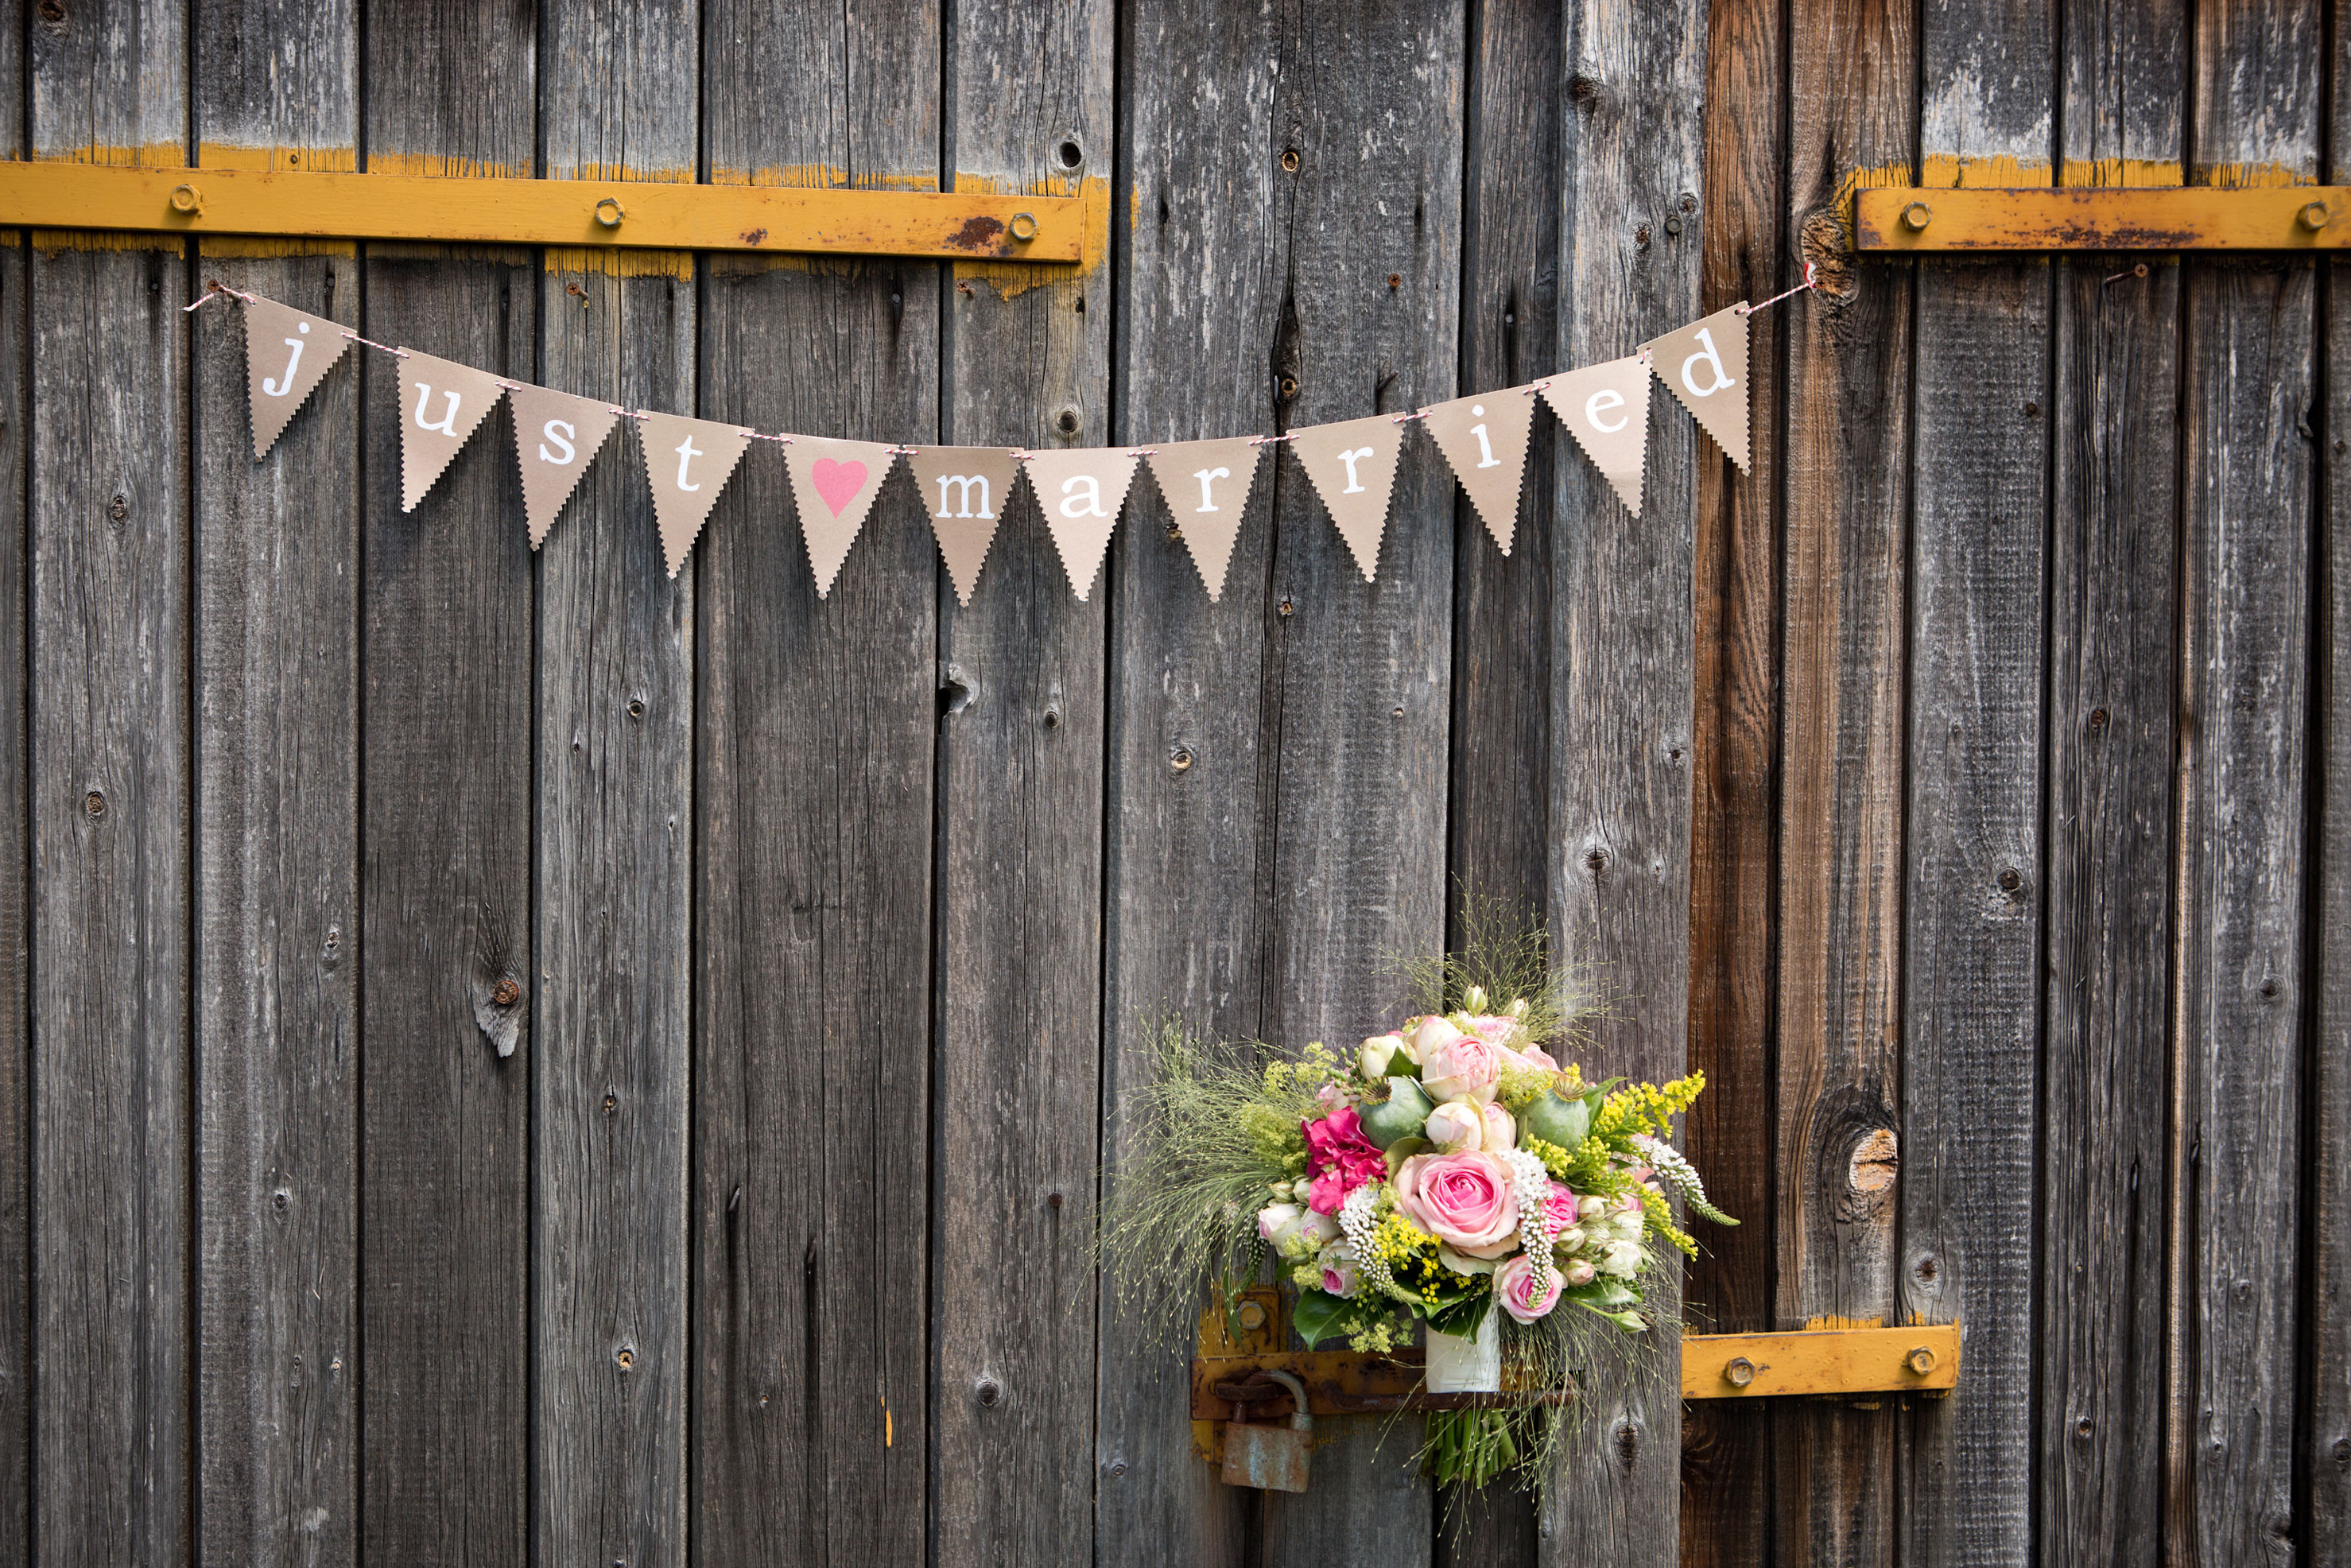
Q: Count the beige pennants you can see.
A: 12